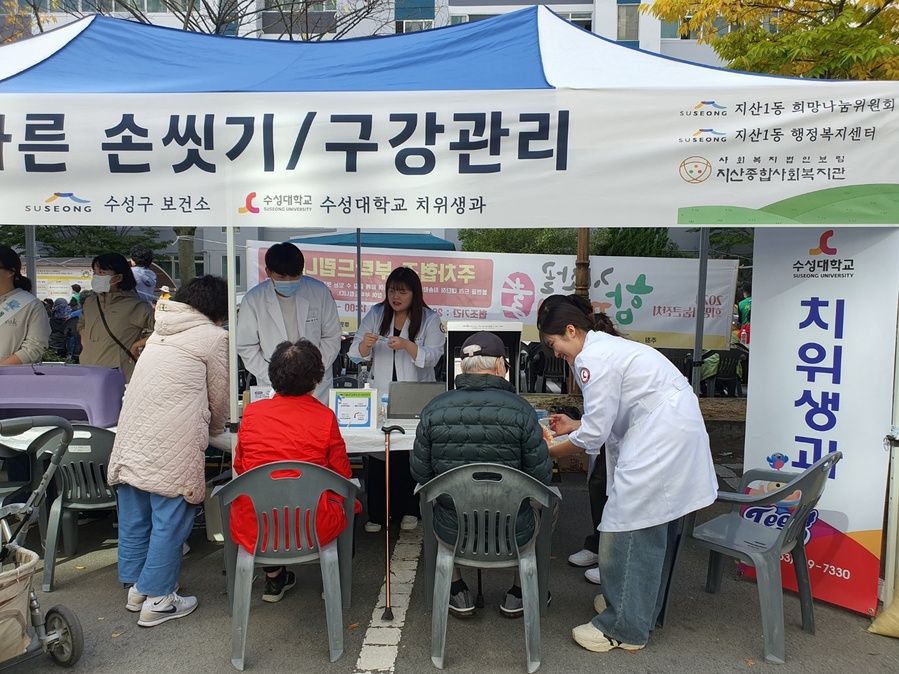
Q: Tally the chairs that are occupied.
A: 2